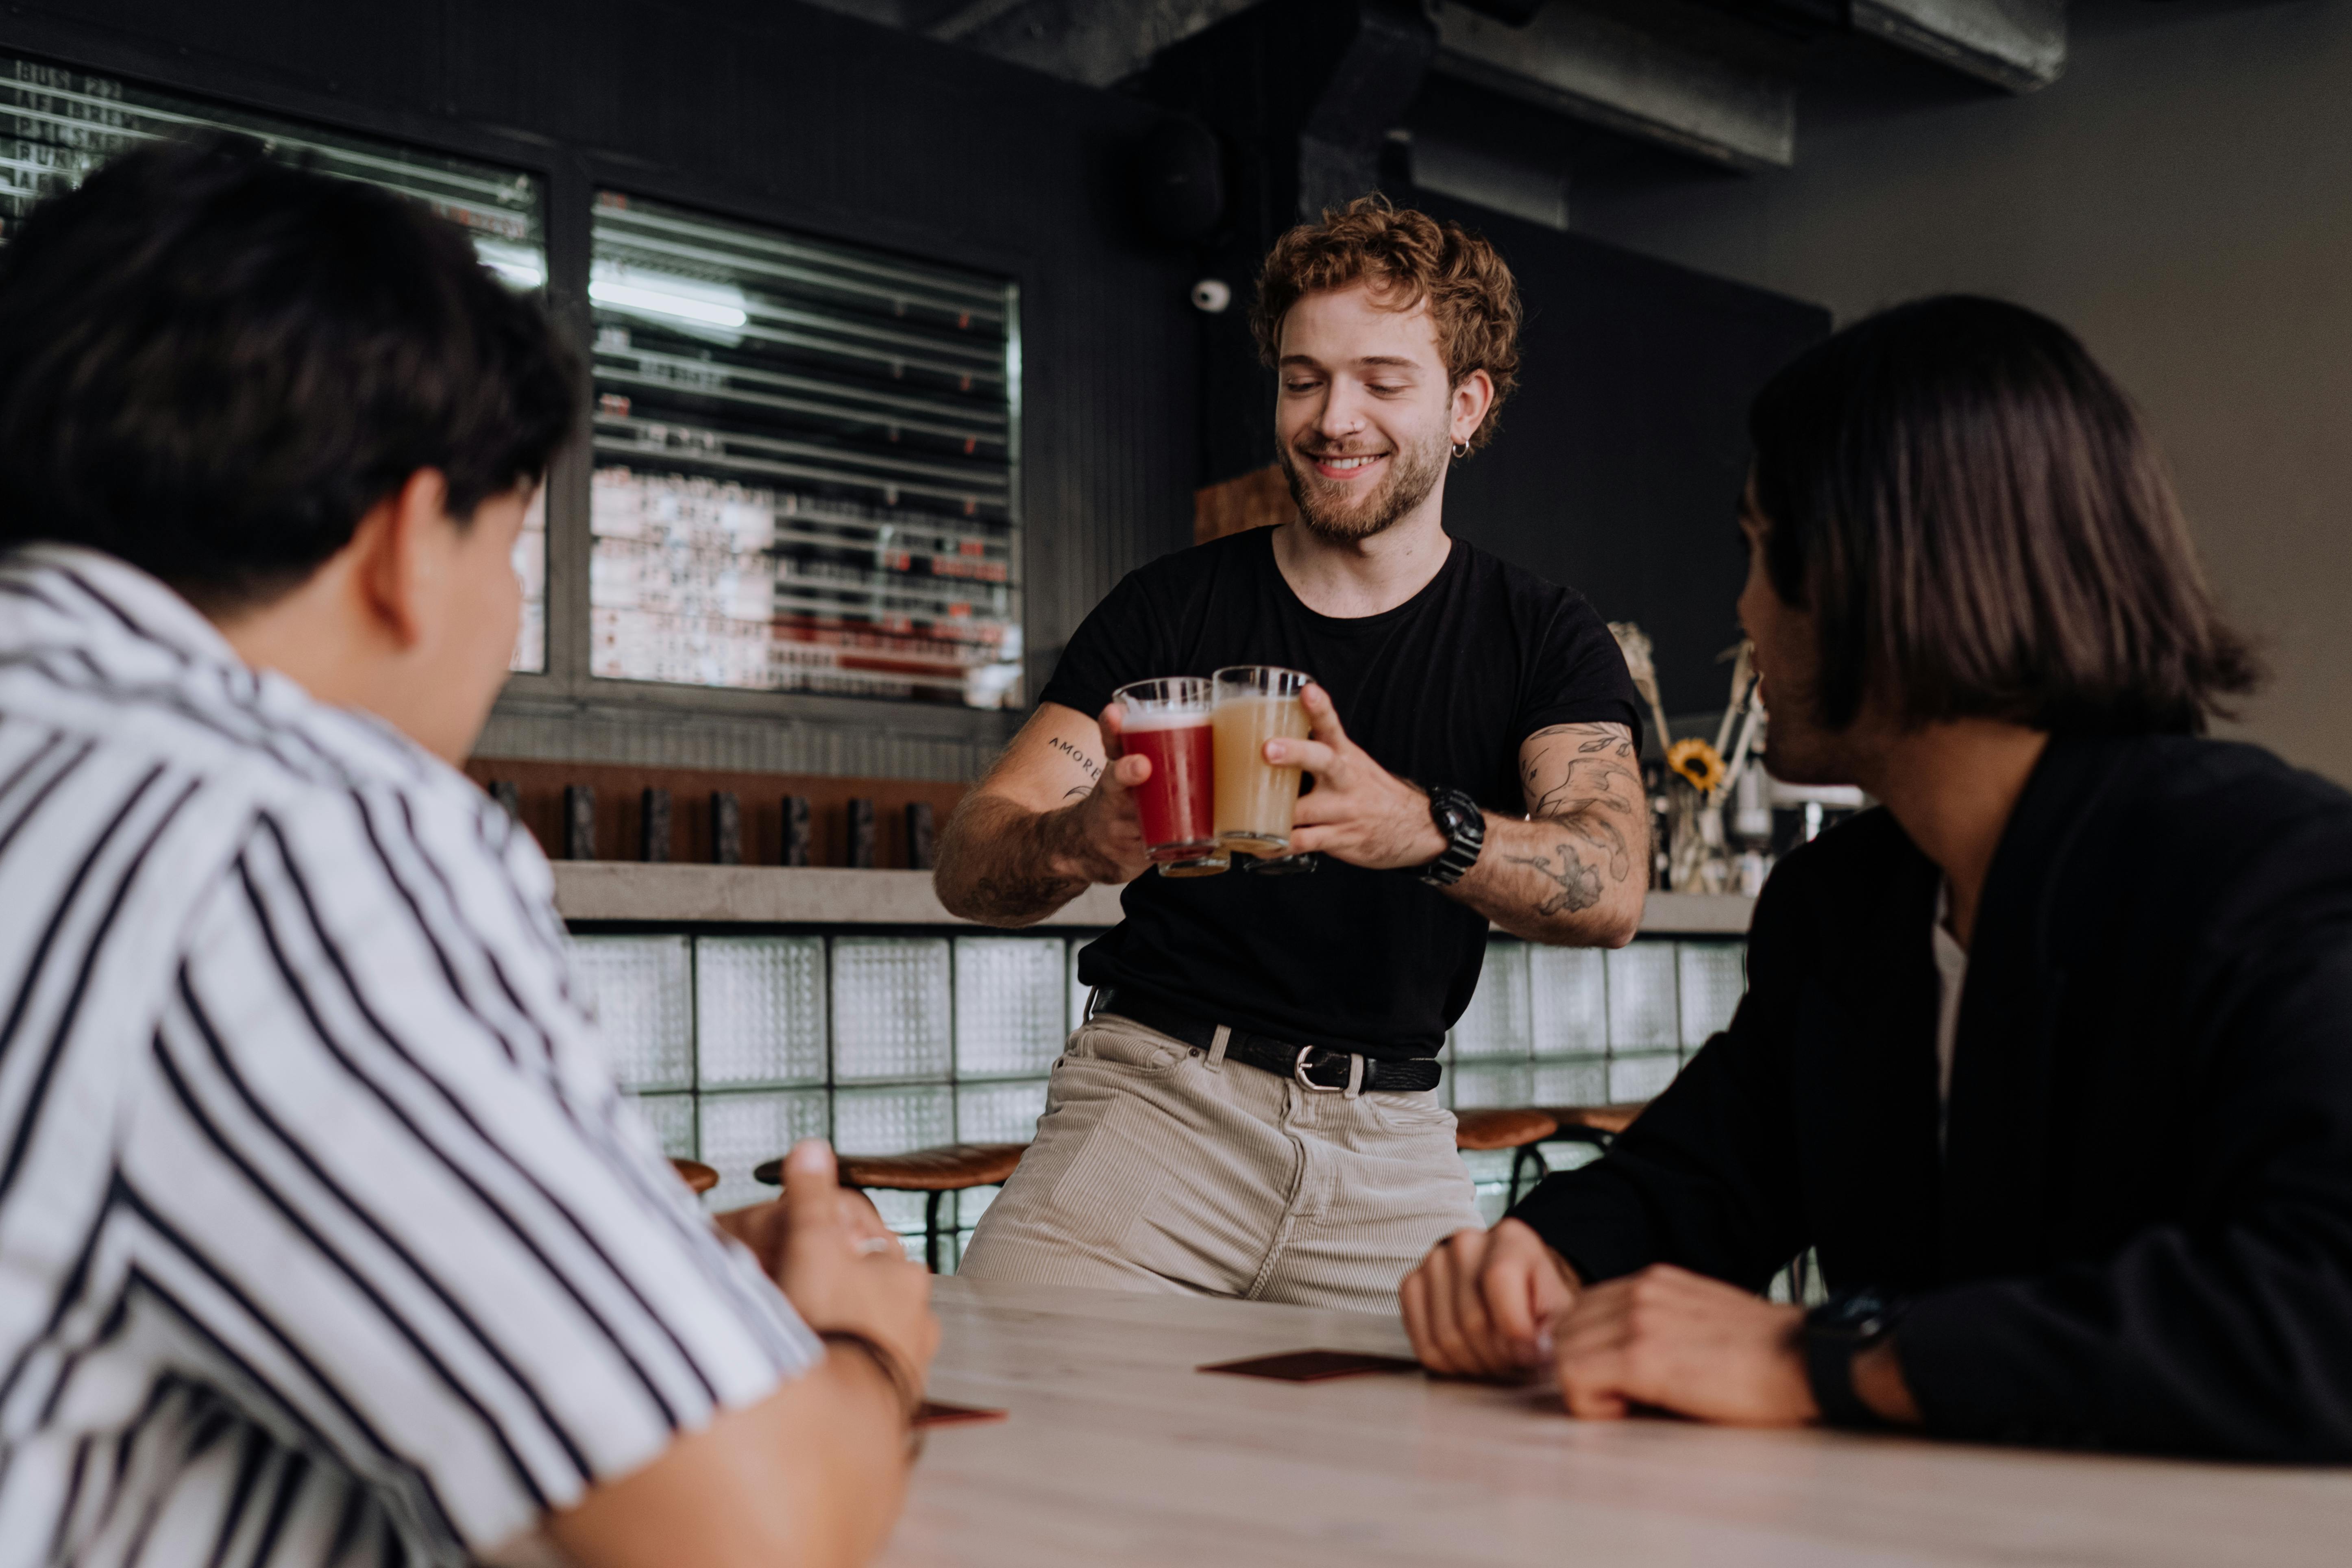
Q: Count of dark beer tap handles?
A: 7